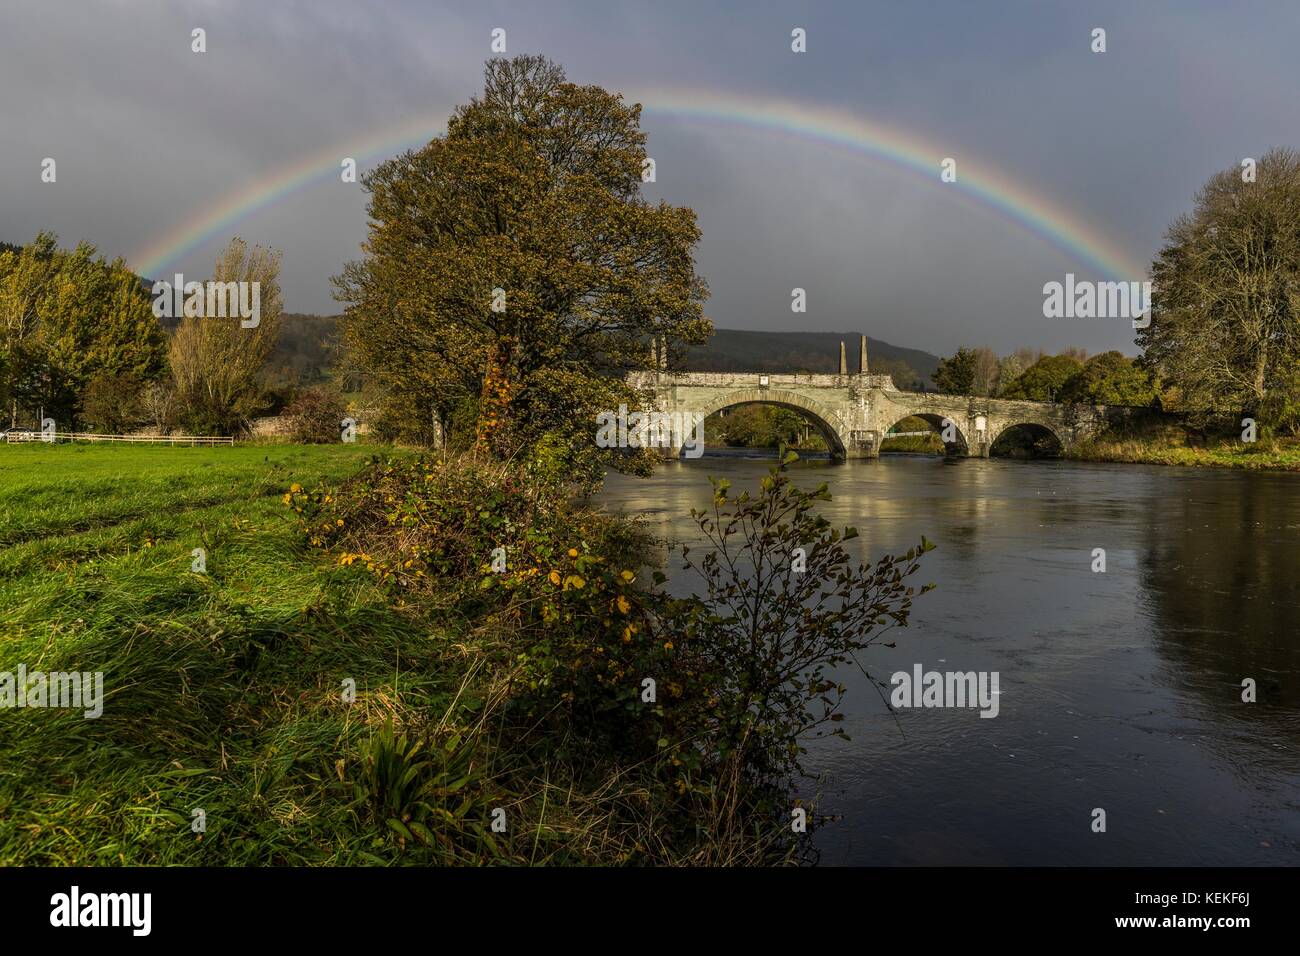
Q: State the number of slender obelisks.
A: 4